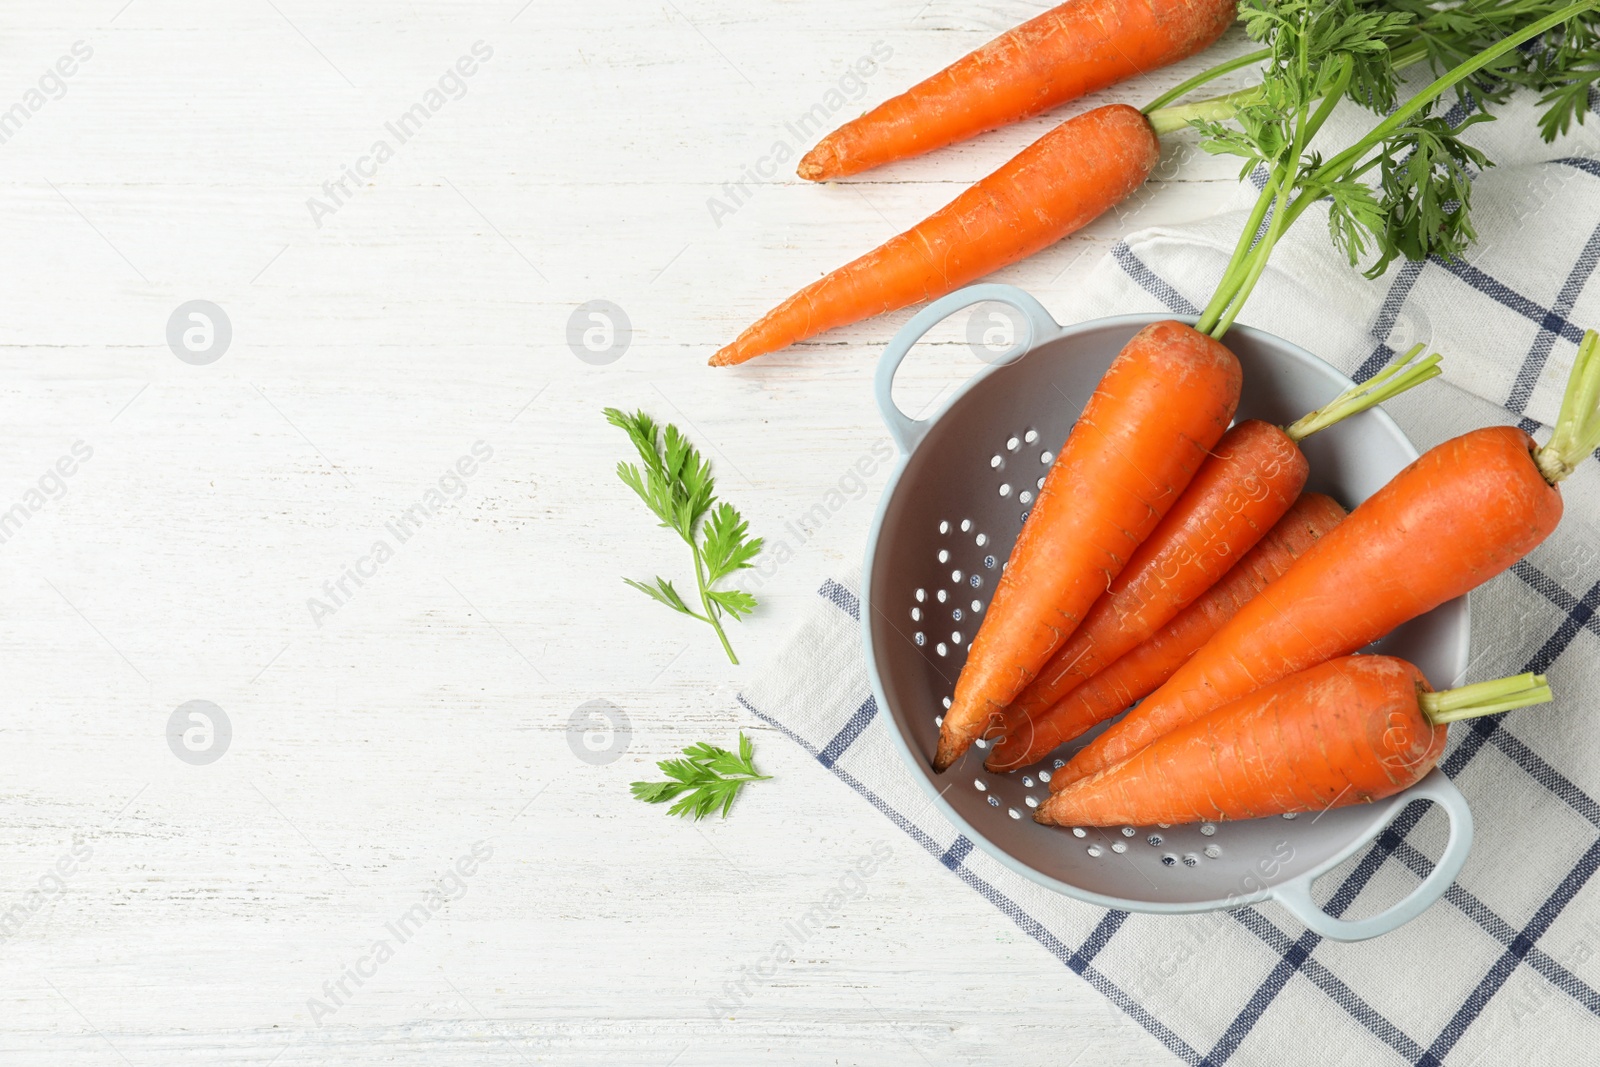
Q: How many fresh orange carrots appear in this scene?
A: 7